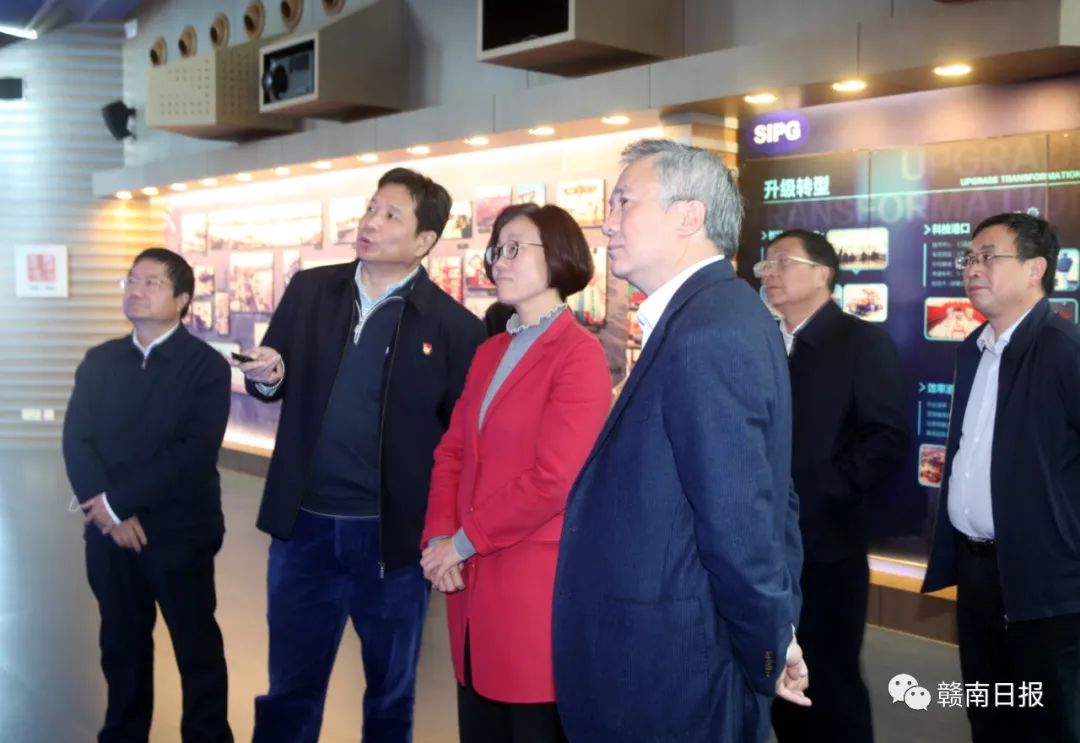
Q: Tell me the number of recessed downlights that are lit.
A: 15